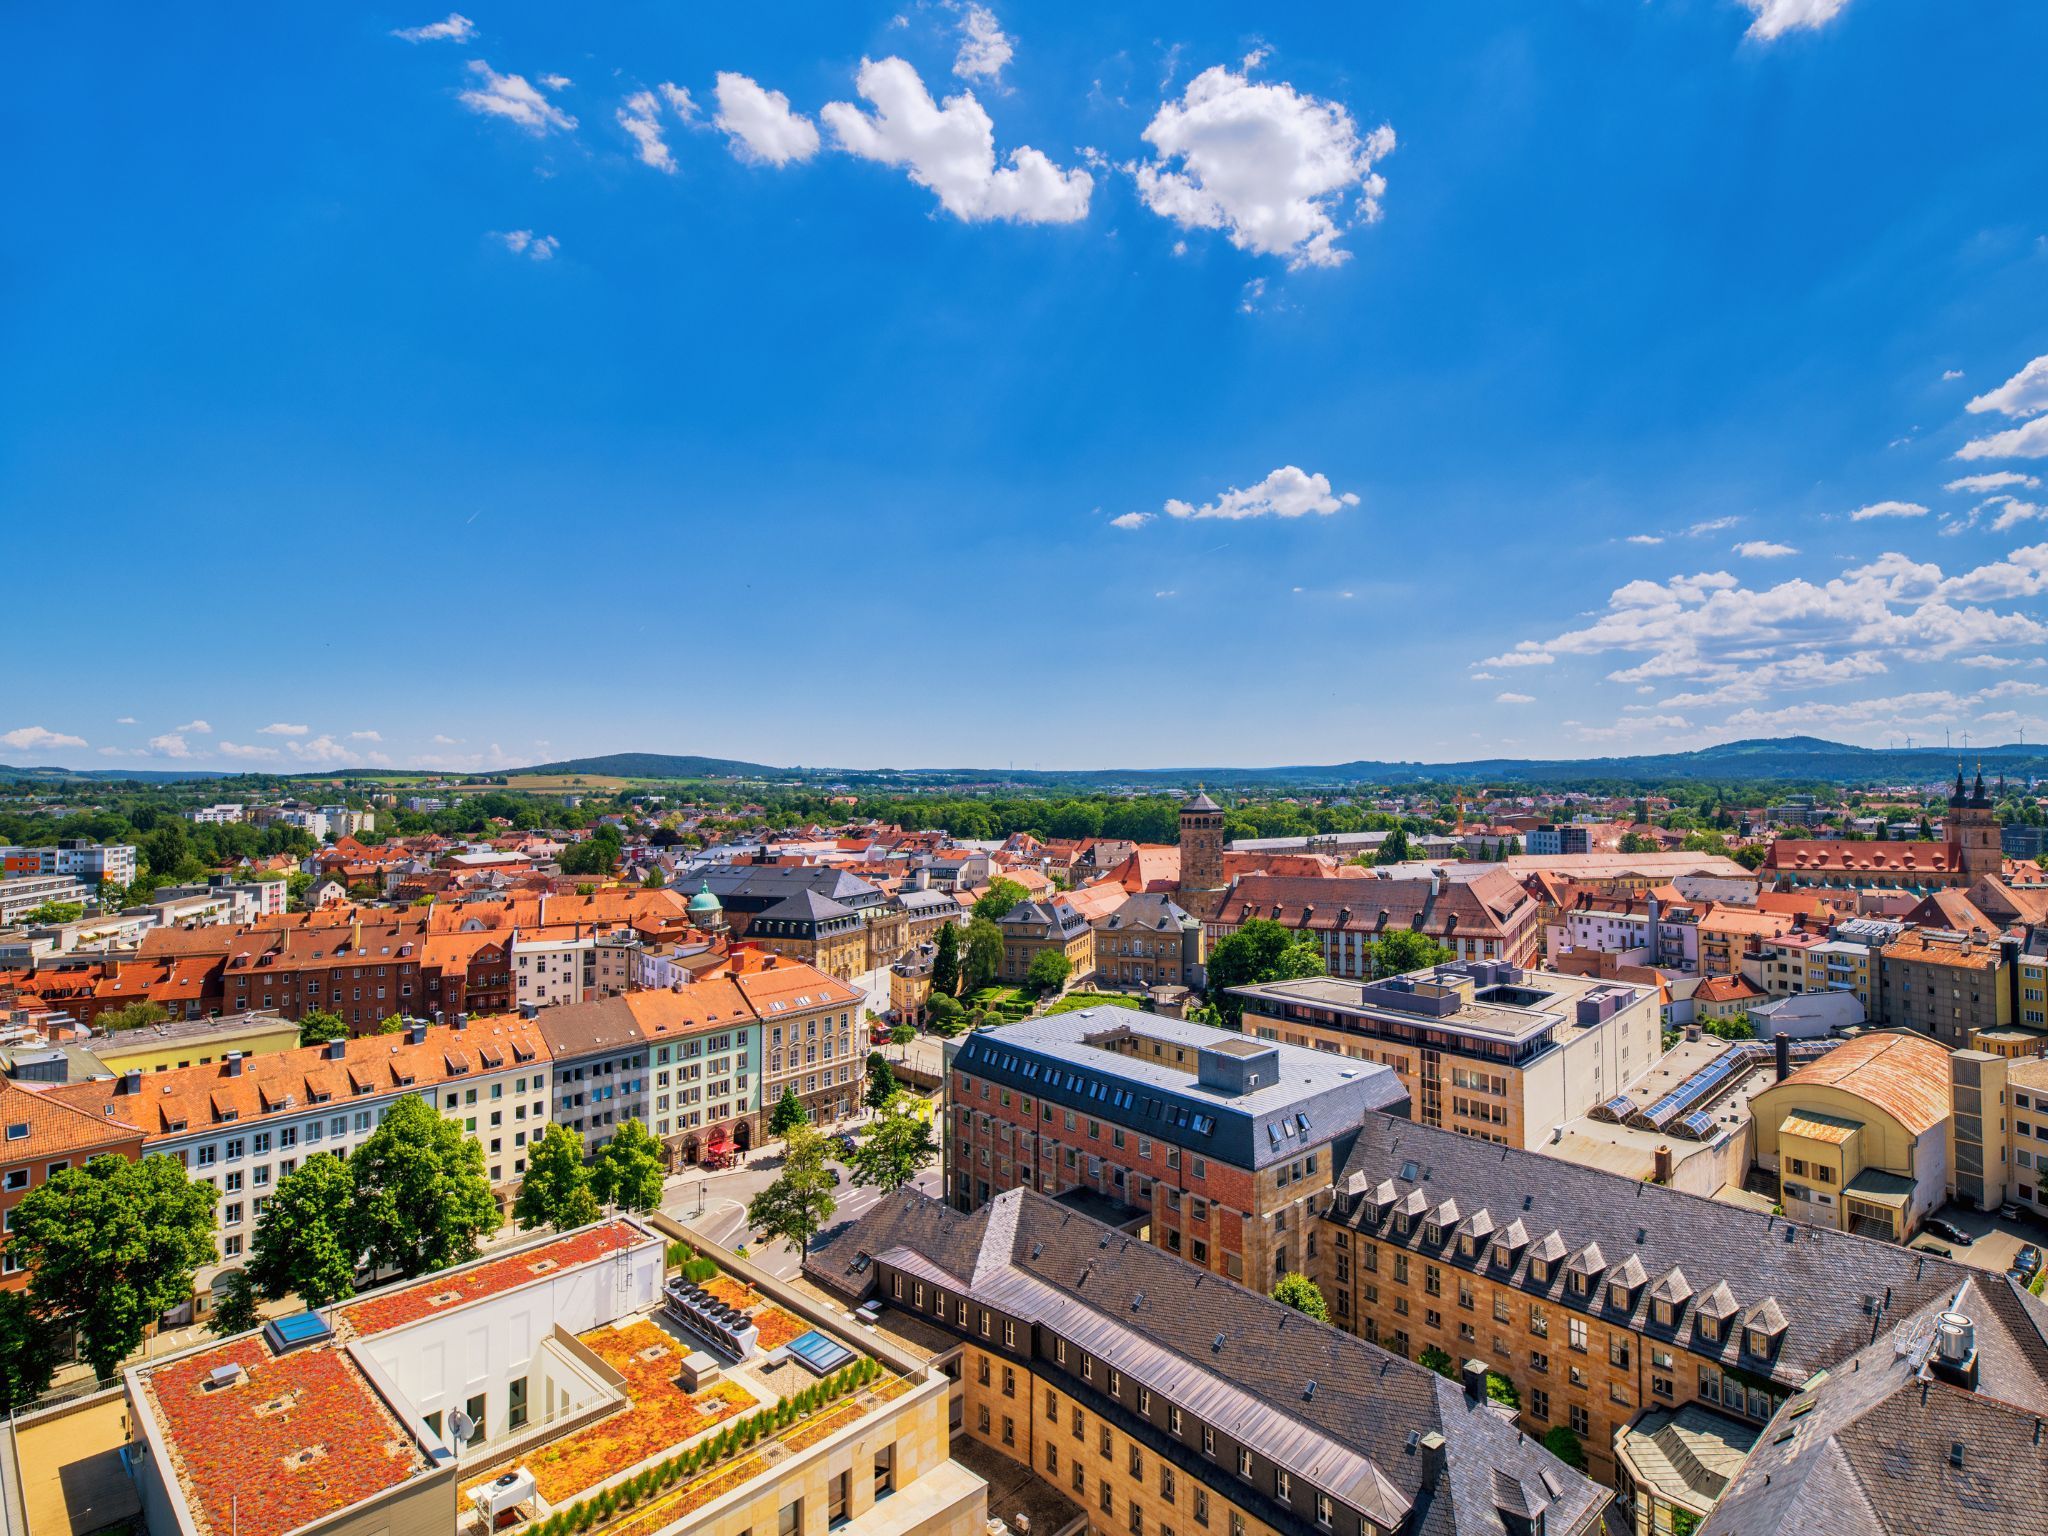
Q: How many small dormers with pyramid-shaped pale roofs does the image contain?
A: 12